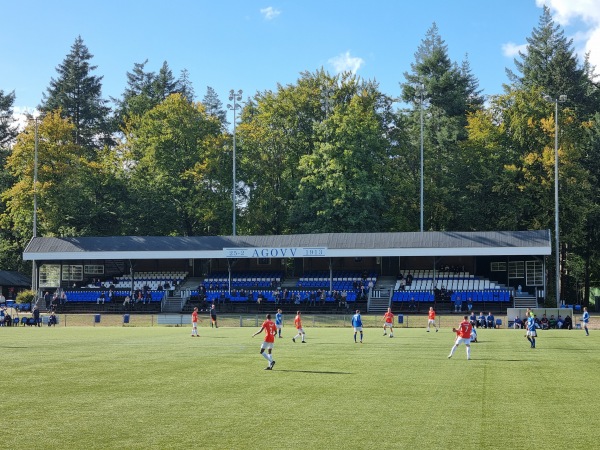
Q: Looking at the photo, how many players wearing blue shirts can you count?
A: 5